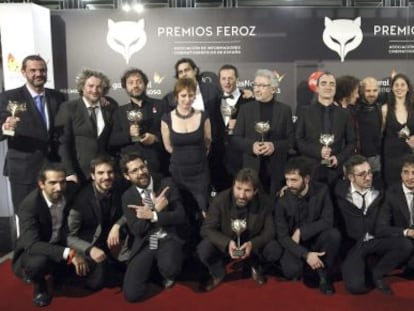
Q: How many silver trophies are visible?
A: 7